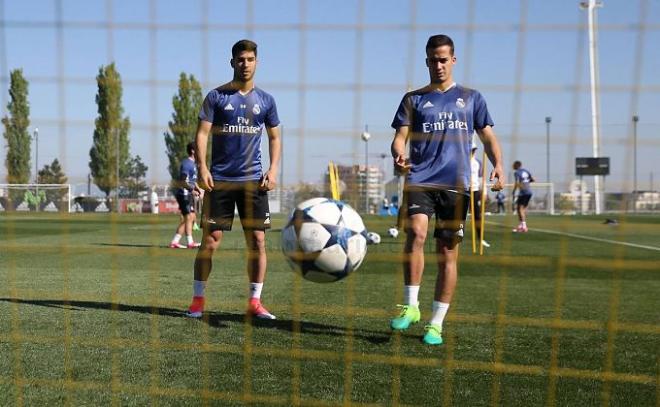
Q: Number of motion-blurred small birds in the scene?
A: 0